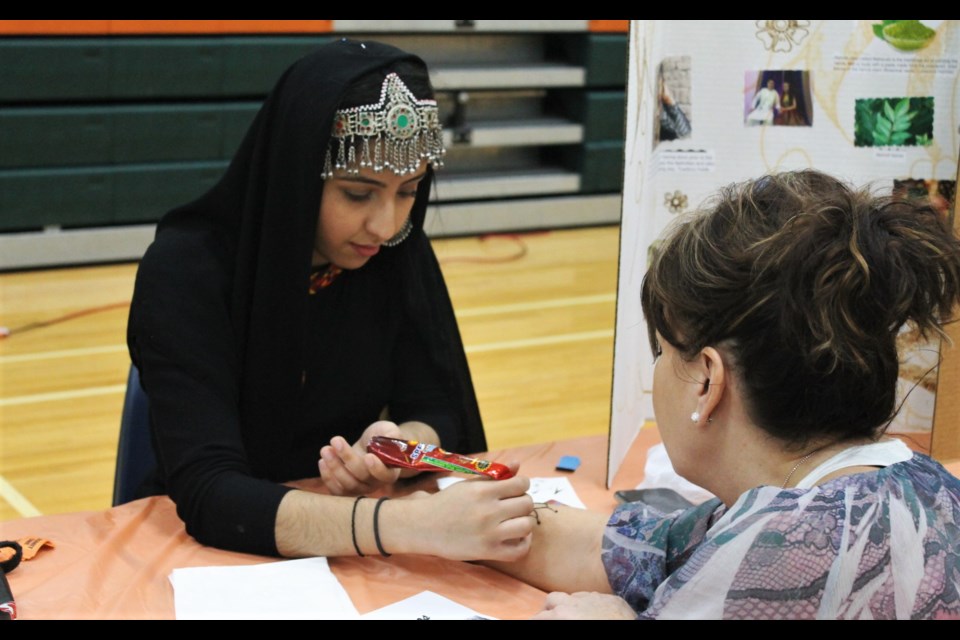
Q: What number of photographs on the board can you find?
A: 5